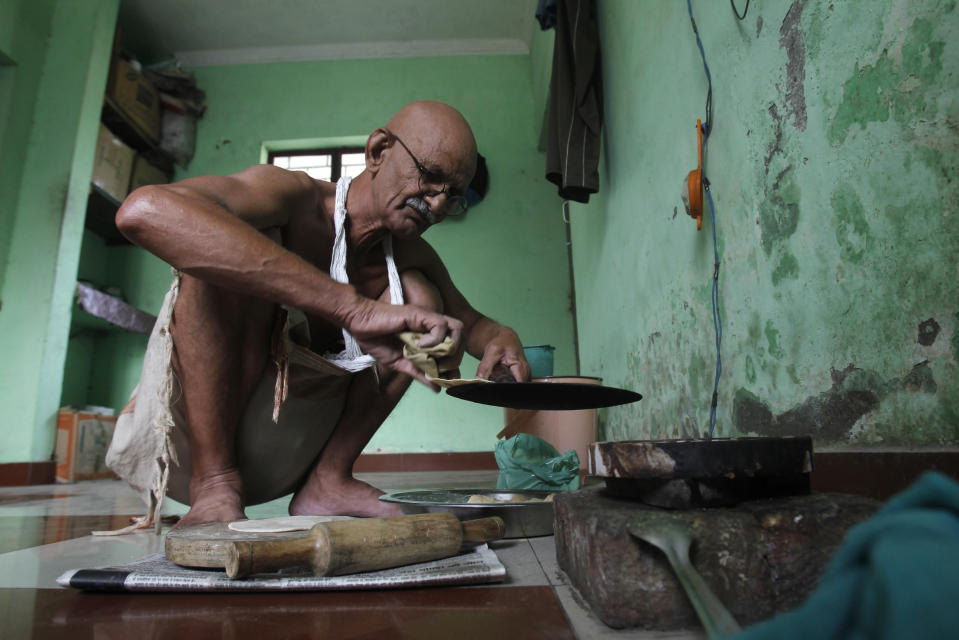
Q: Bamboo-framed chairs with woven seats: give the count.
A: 0